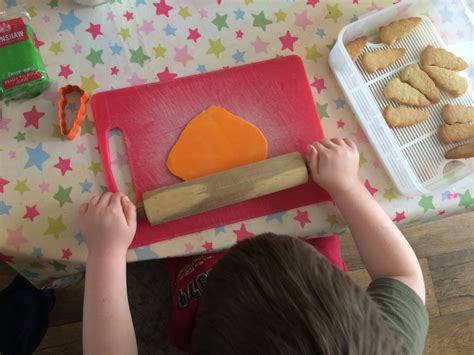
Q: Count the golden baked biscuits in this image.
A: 11